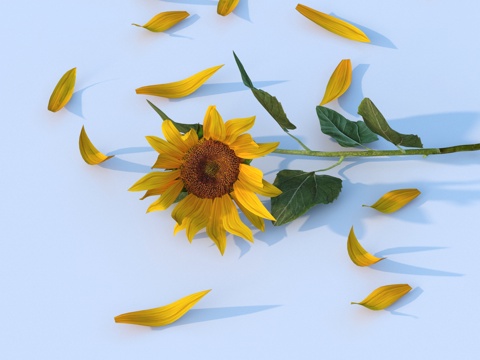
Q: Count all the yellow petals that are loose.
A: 11